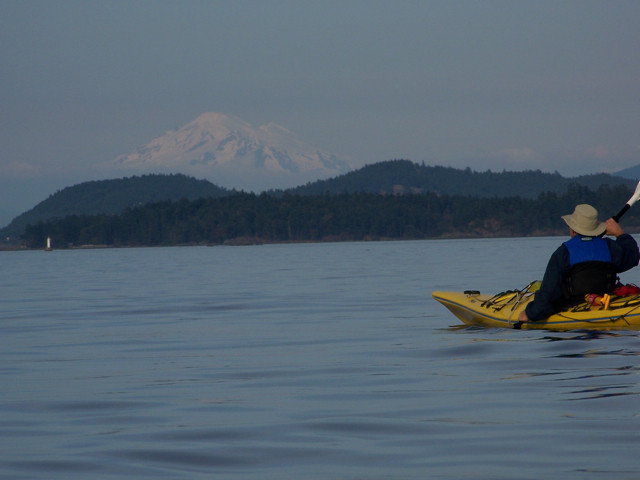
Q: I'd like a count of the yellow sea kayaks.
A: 1